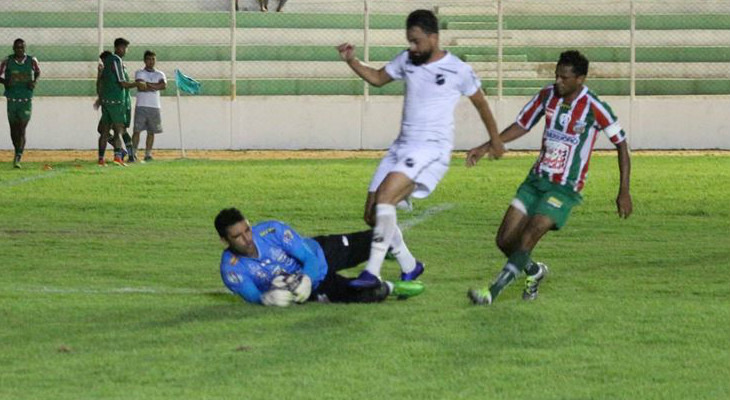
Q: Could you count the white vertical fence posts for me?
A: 5